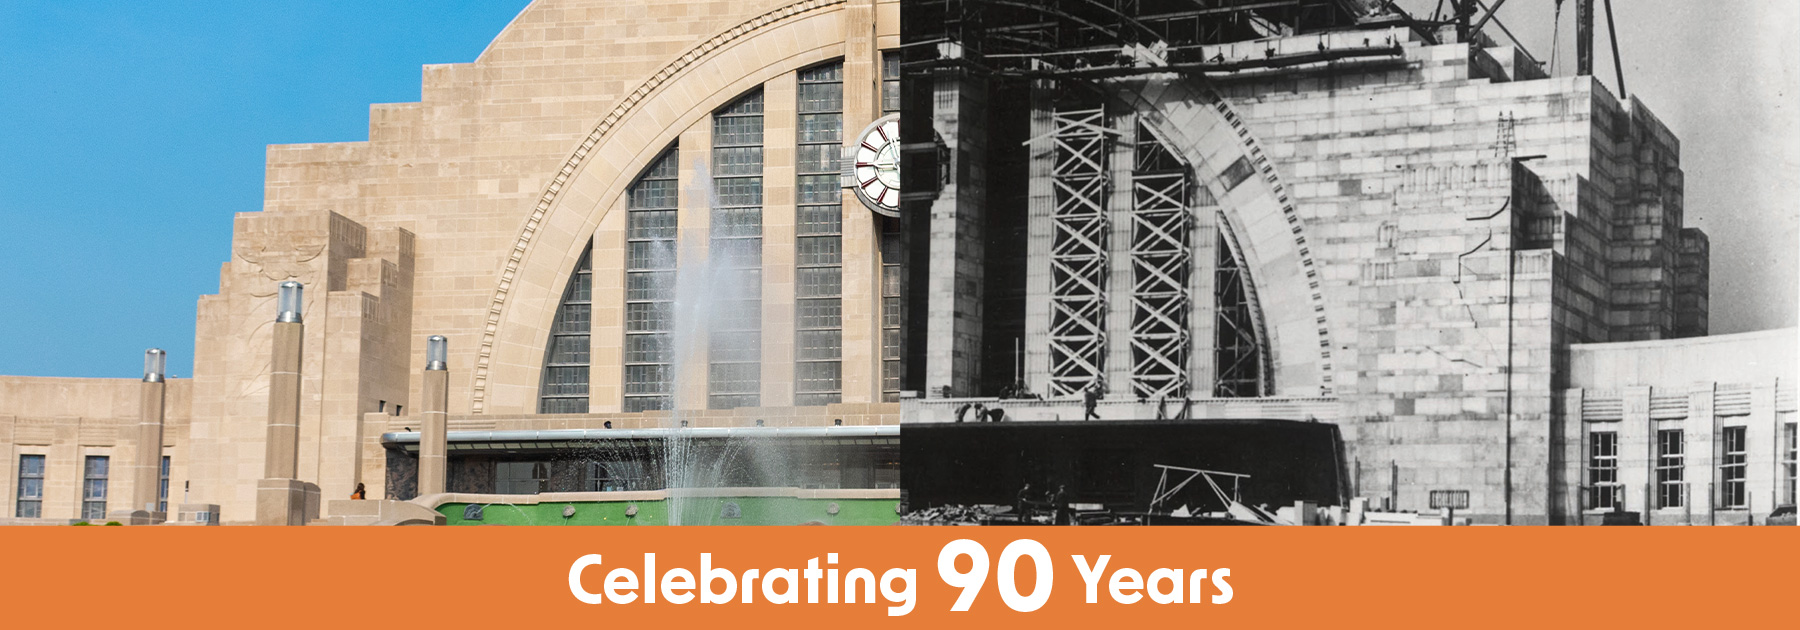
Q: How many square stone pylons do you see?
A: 3